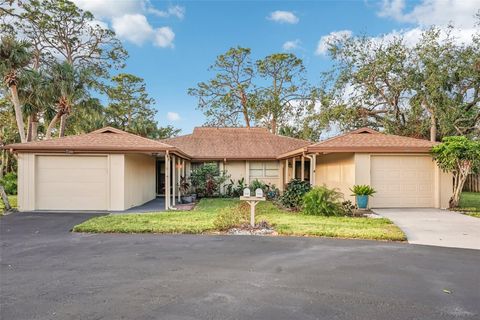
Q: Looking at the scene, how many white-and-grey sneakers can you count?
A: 0